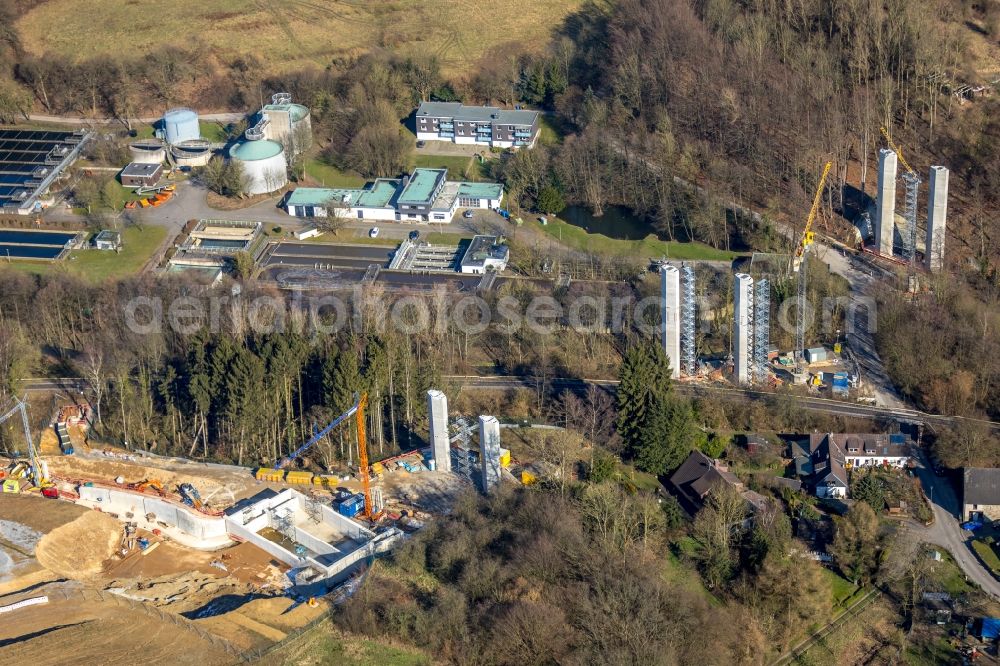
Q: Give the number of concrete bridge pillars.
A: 6